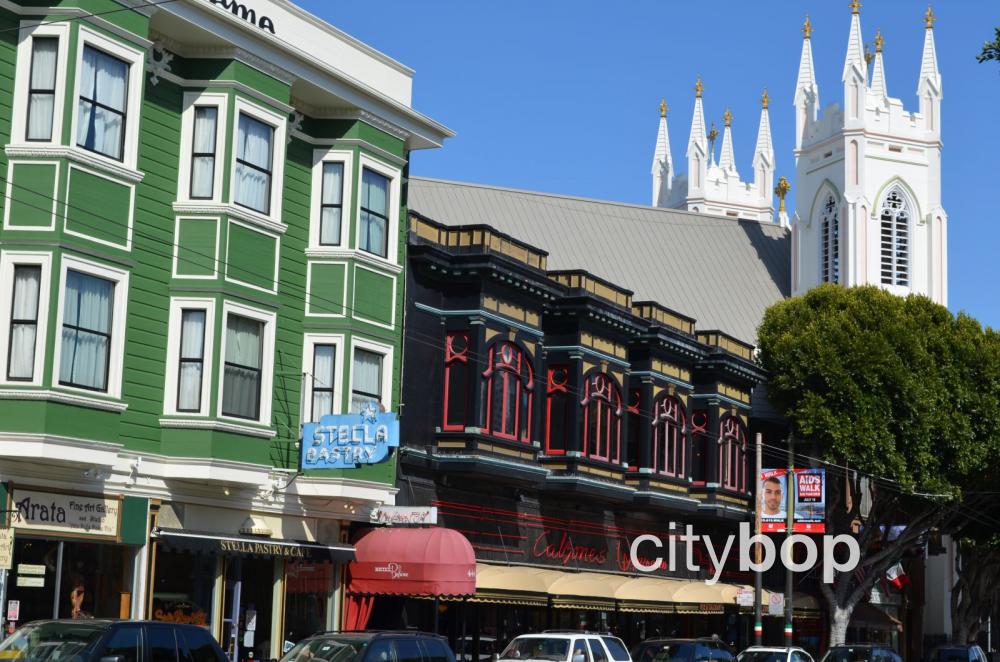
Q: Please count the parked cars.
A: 7